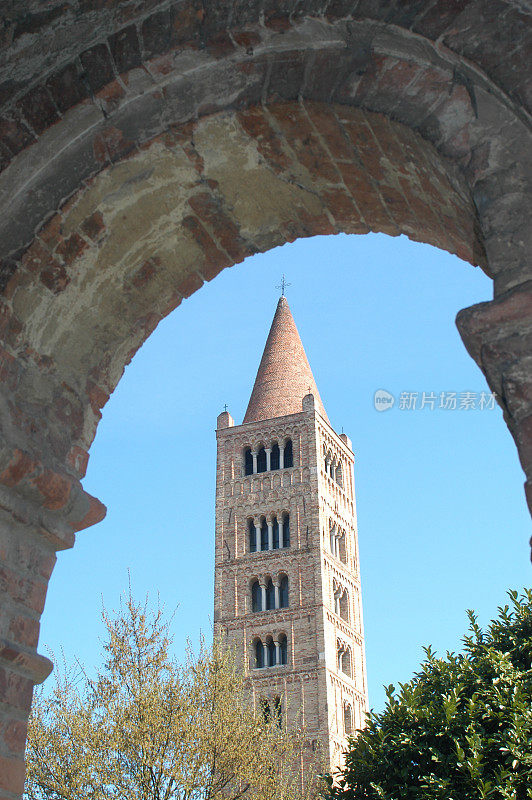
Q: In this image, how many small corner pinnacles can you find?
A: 3